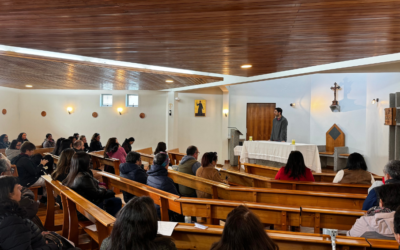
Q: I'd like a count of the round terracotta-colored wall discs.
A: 4